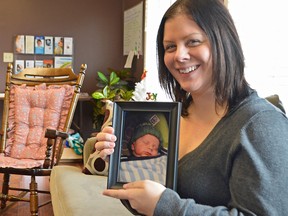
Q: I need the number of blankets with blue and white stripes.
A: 1